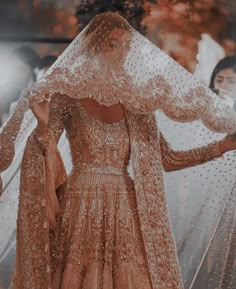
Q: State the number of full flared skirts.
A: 1